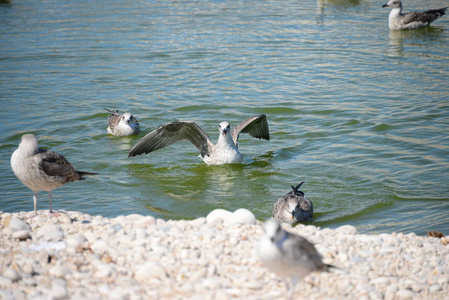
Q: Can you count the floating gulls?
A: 4